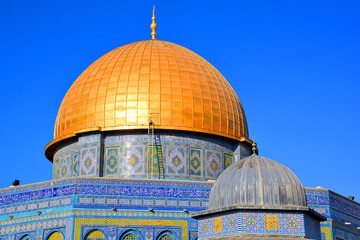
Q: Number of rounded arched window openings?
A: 5